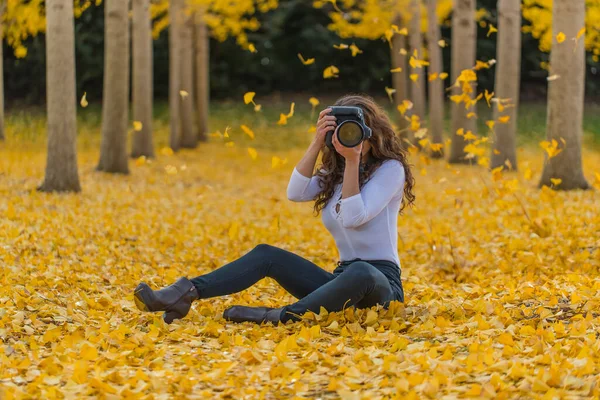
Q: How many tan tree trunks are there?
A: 13